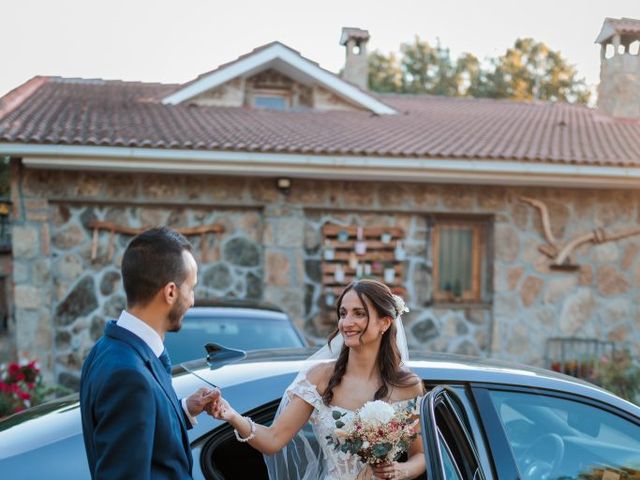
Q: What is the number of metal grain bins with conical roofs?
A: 0